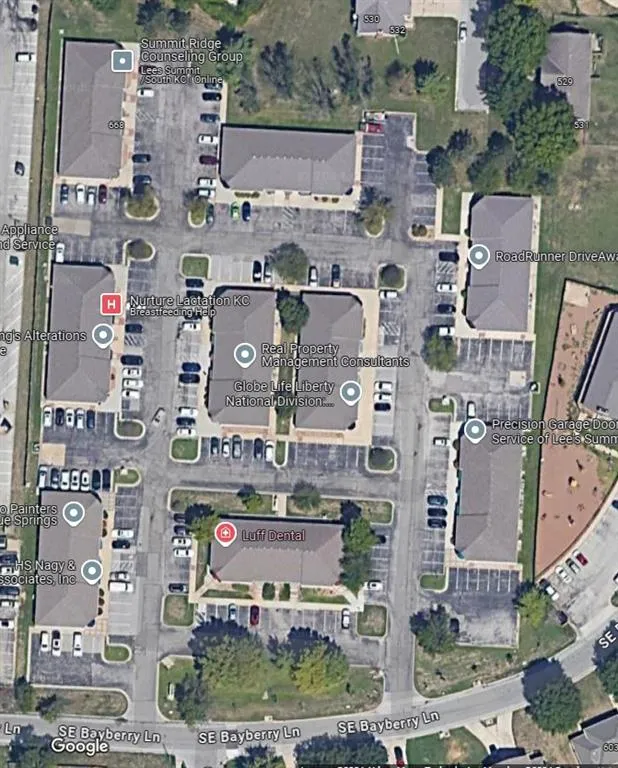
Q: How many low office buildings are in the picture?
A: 9